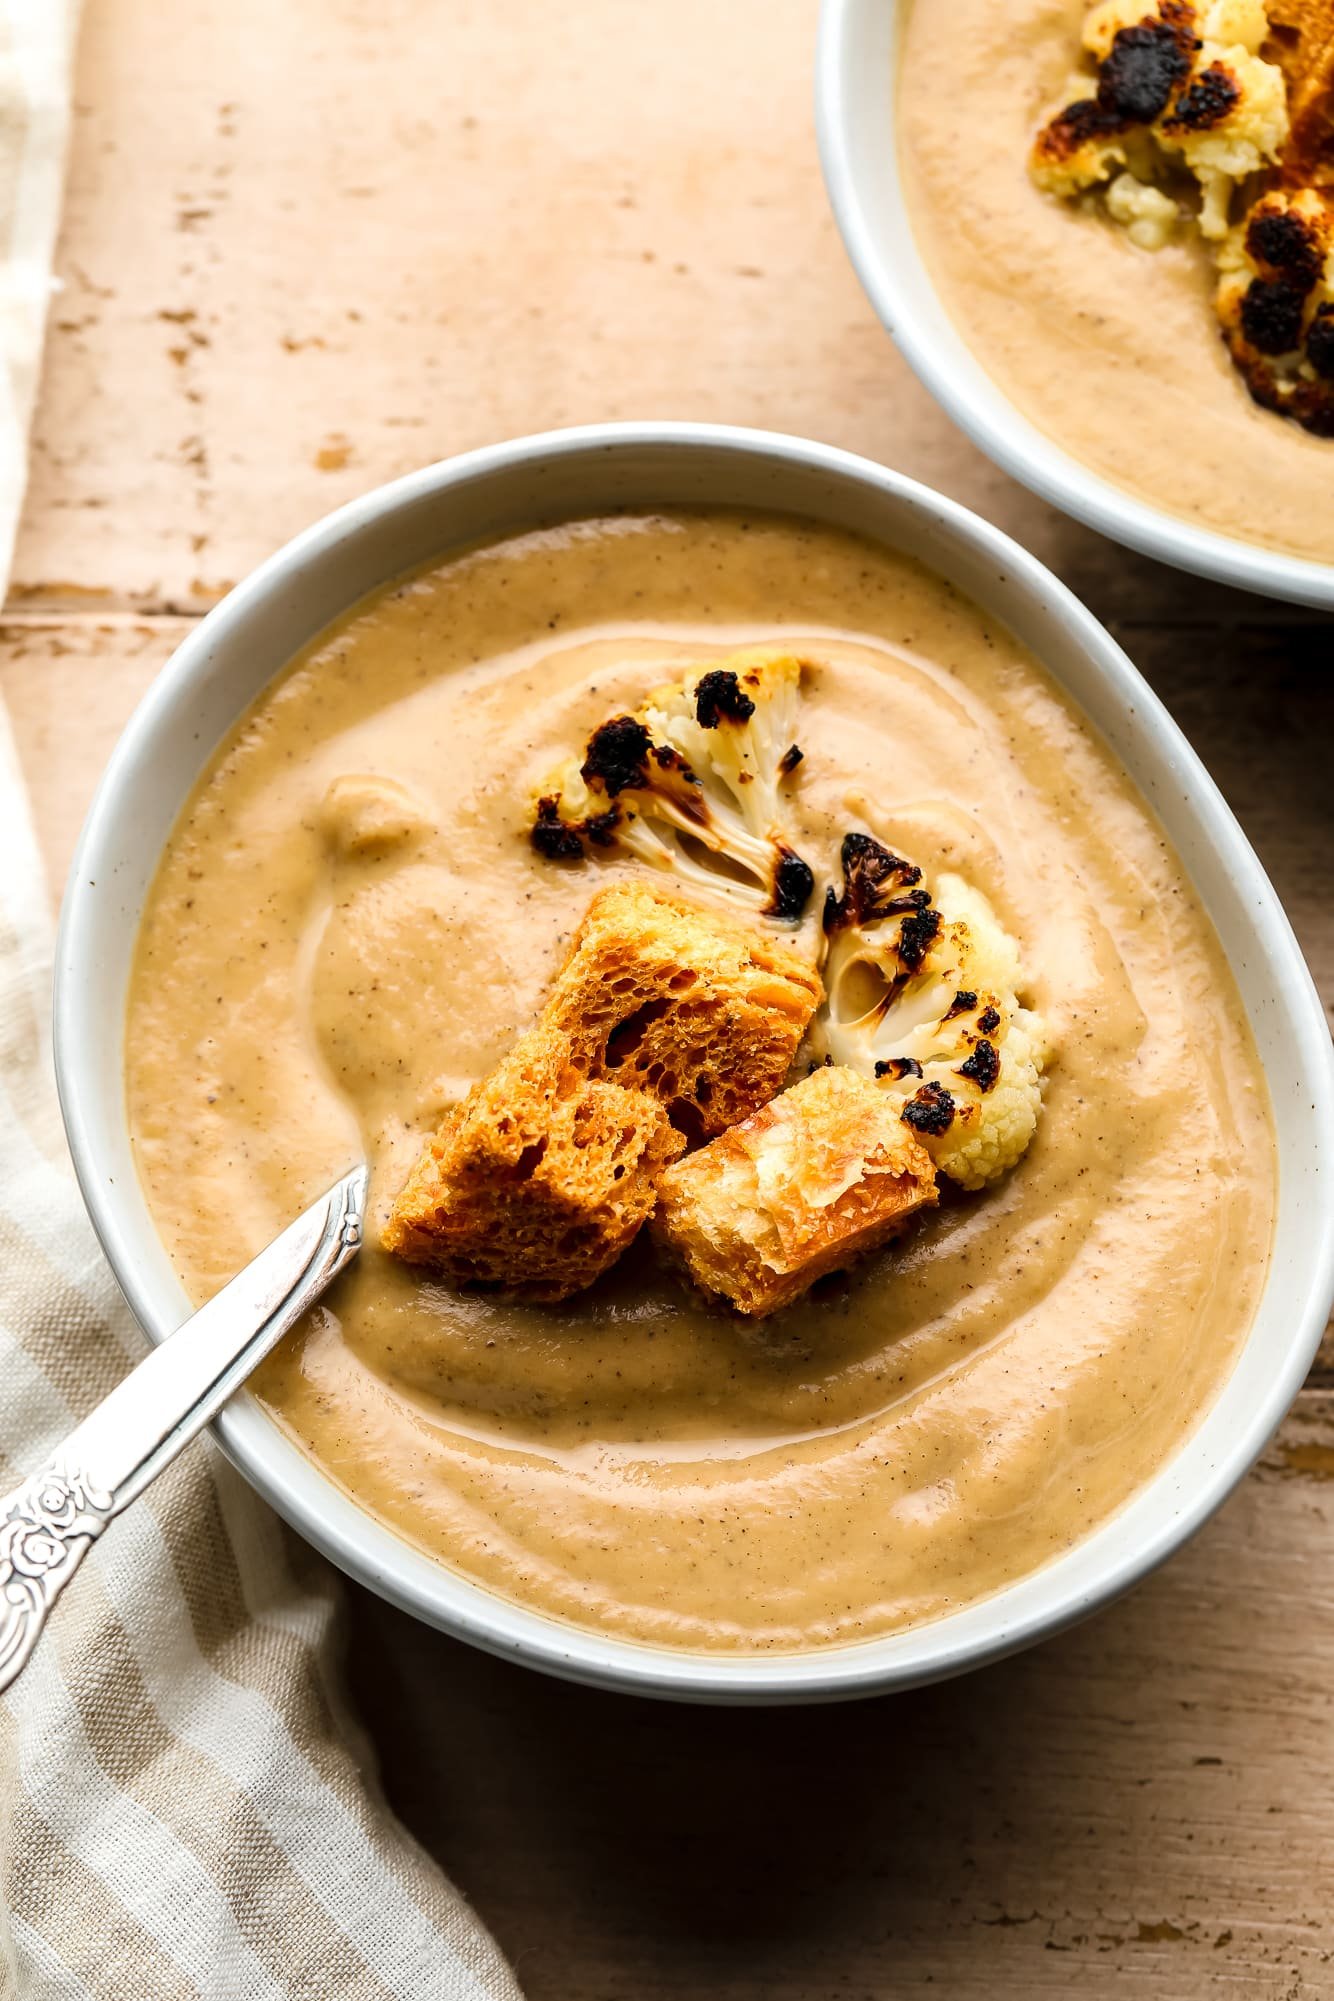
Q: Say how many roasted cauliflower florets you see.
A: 4